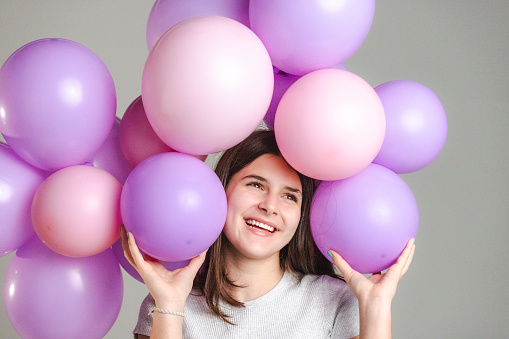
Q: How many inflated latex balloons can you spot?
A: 15